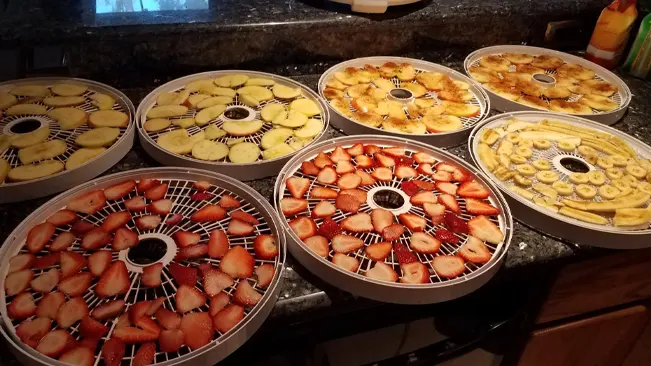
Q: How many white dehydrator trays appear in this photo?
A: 7